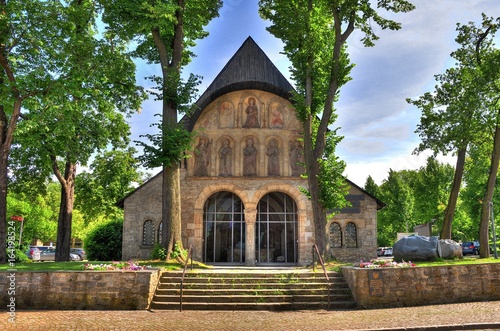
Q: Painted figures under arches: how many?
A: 8